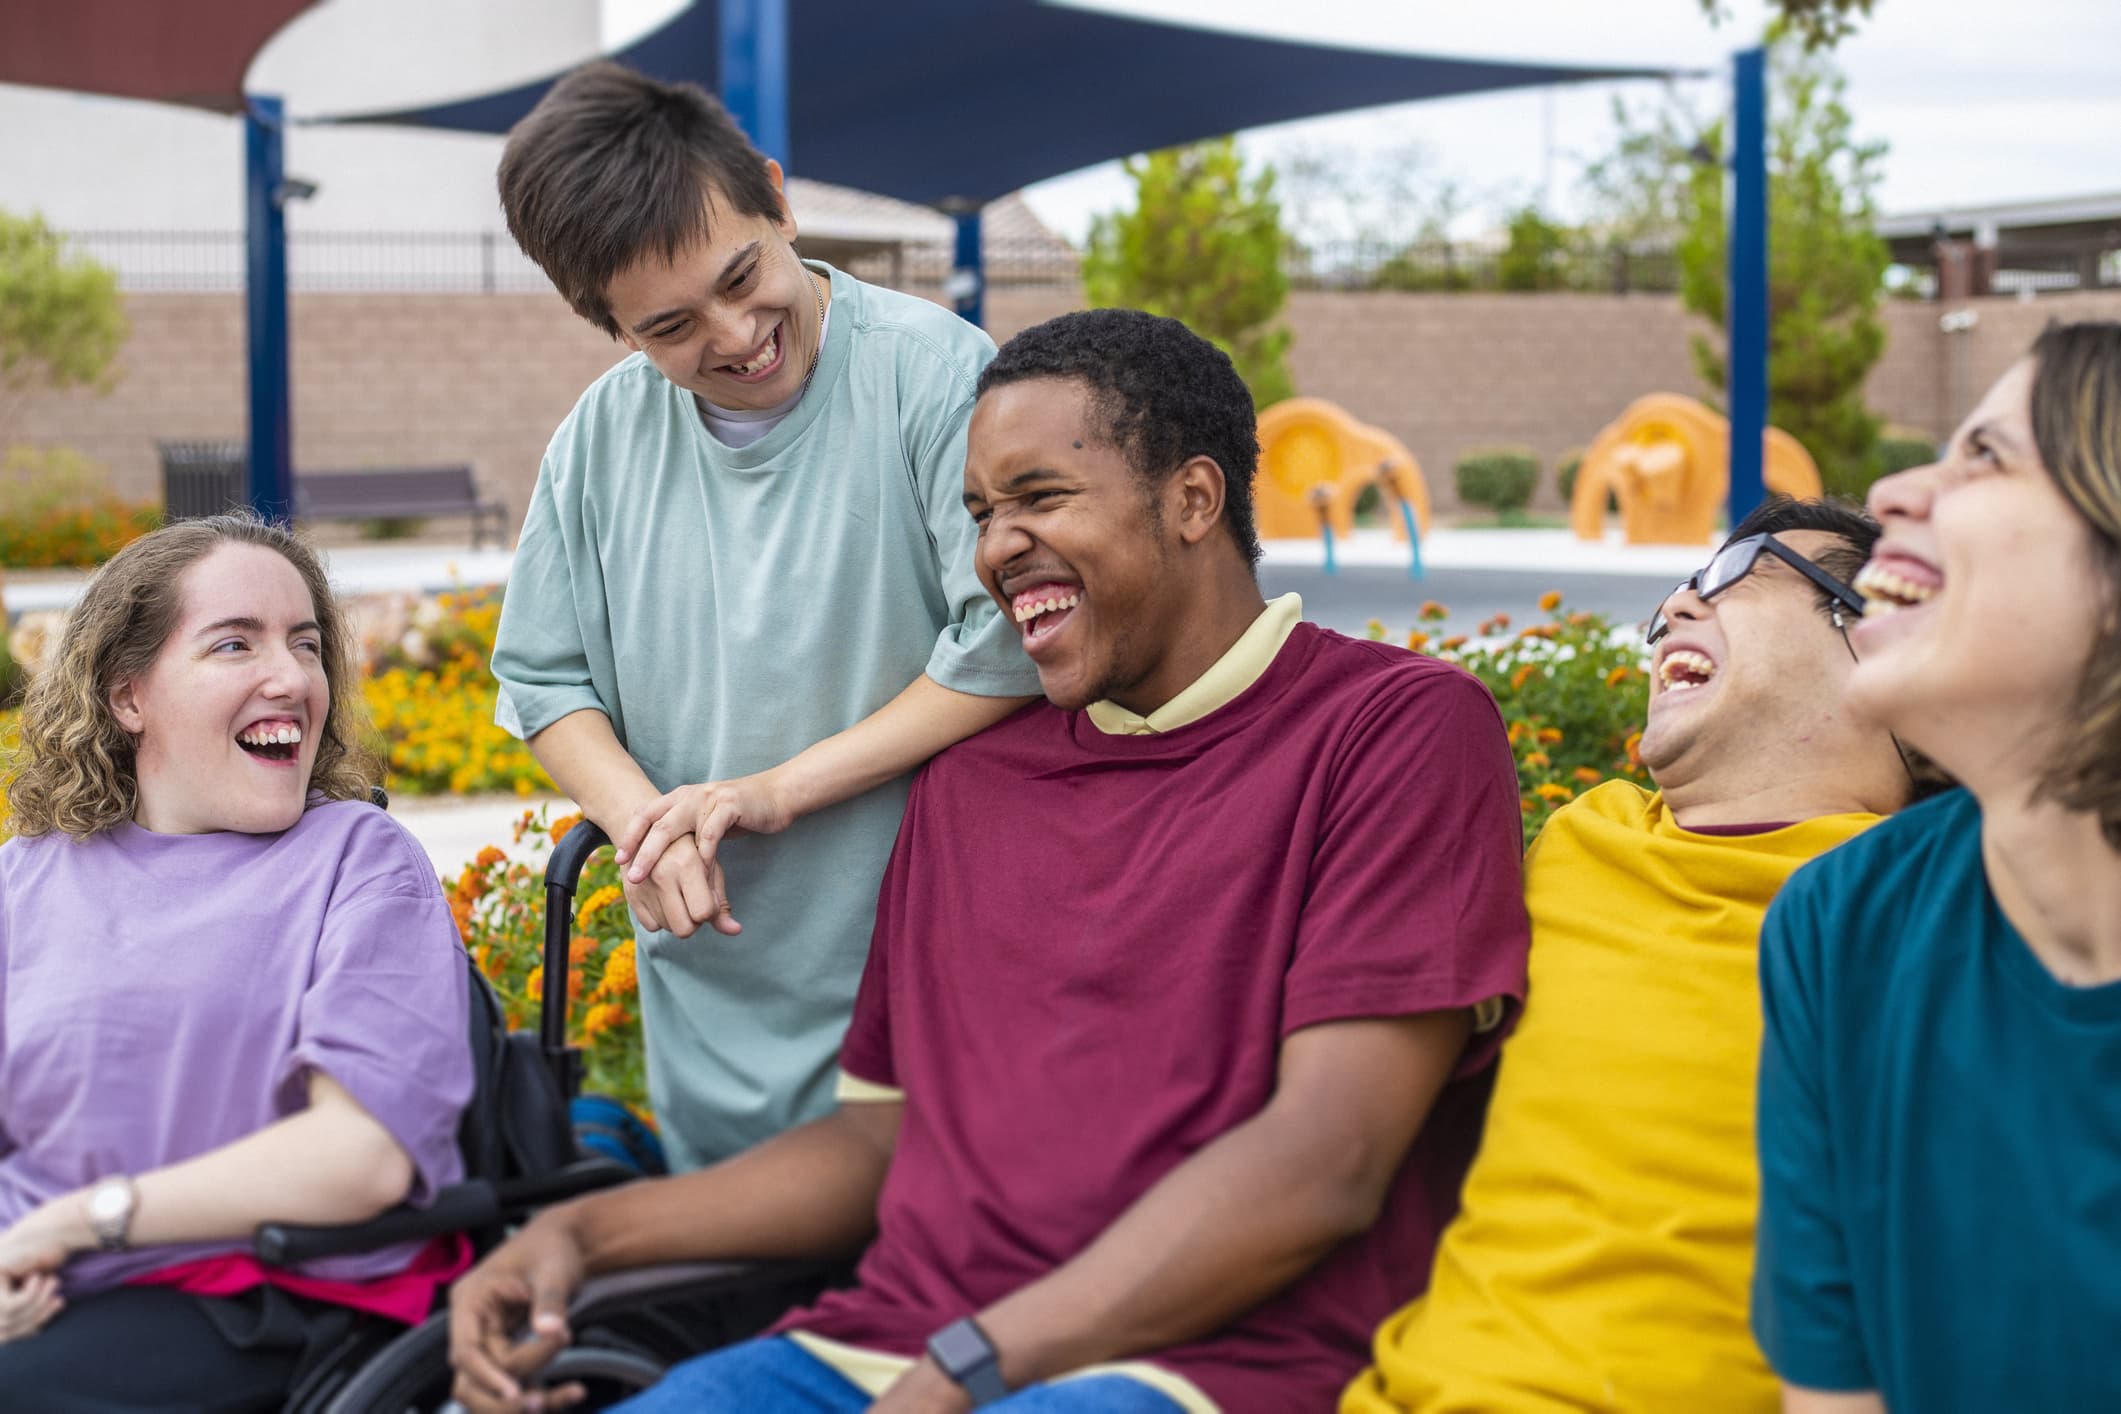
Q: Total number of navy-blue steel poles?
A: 4